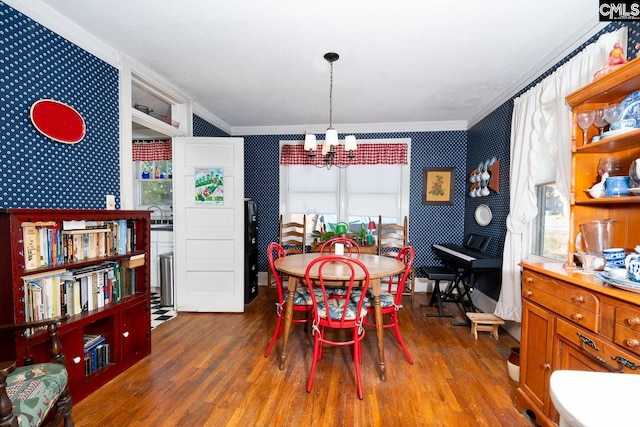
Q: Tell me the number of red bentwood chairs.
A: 4